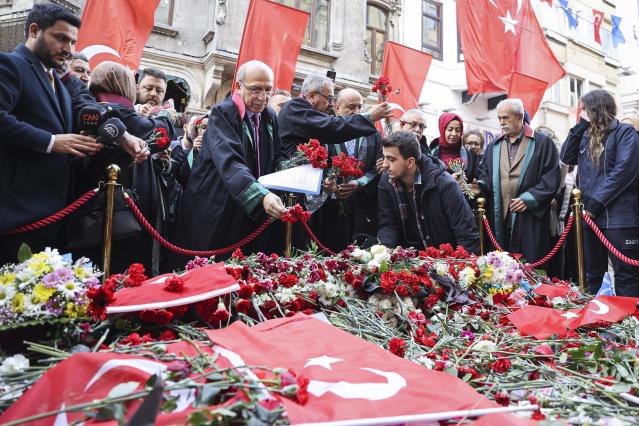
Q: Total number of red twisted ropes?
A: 5